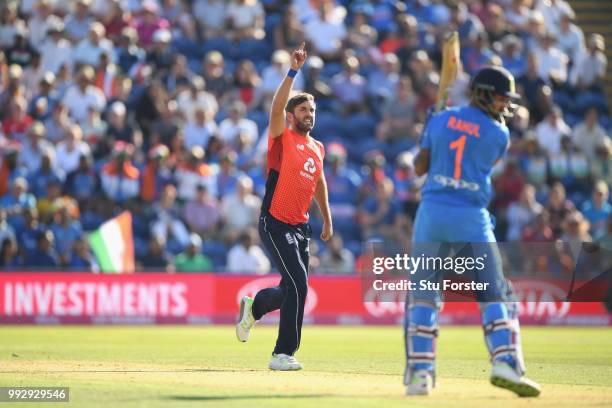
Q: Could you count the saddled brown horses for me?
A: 0